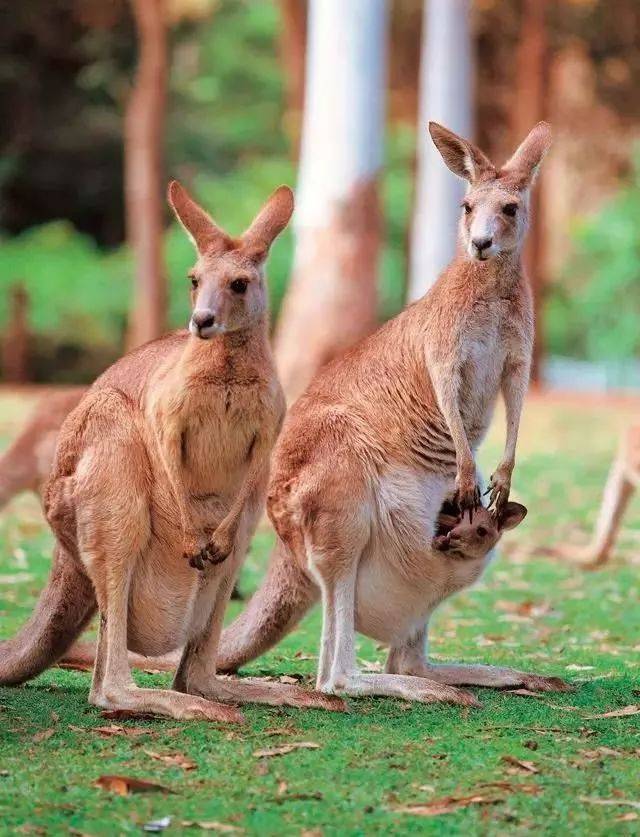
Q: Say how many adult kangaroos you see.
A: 2